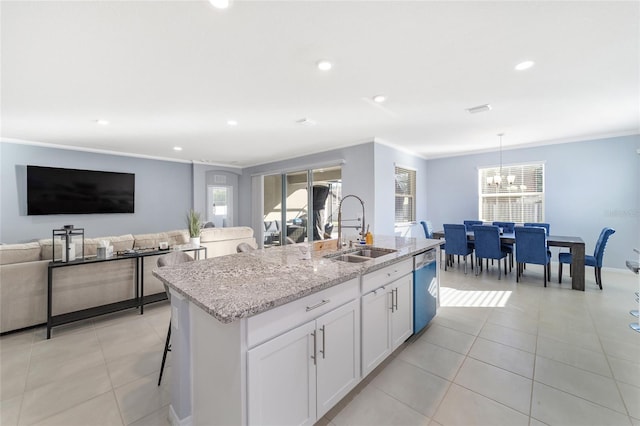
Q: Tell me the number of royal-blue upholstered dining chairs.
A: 8